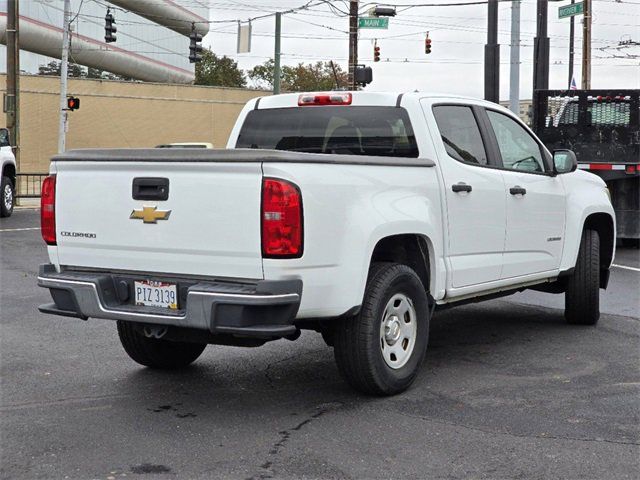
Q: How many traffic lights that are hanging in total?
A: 4